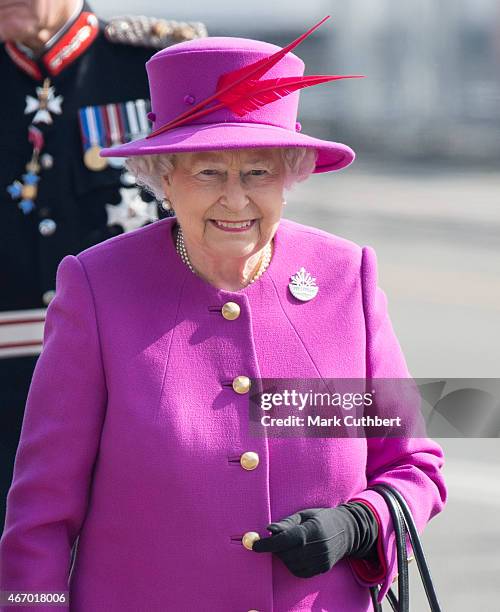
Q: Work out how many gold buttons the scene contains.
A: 4